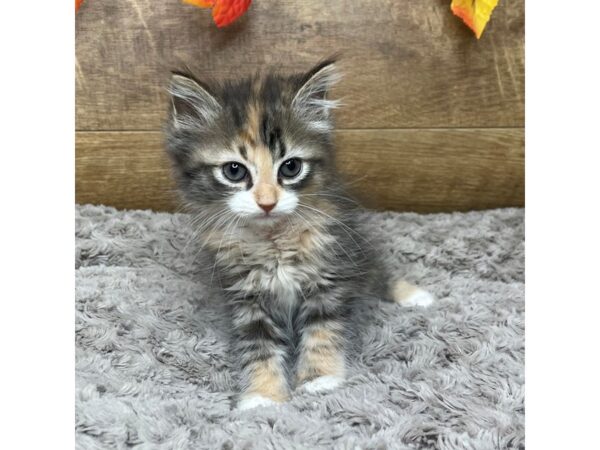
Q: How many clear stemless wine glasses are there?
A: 0